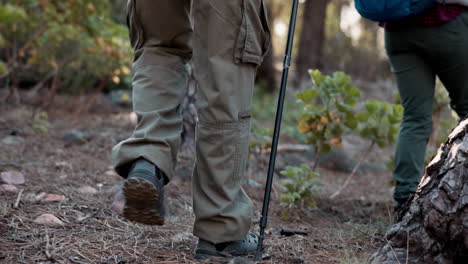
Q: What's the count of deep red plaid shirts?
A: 1